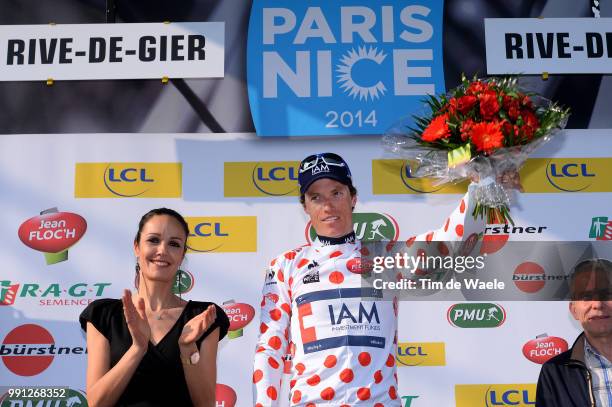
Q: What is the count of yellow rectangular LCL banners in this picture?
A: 7